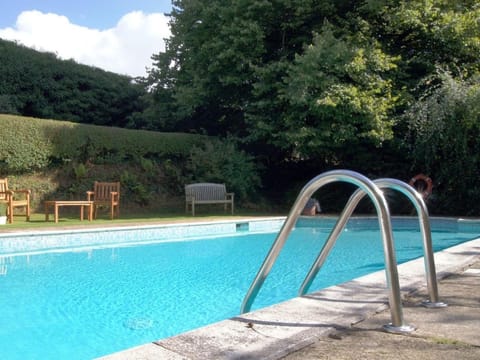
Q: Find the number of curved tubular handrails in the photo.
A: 2